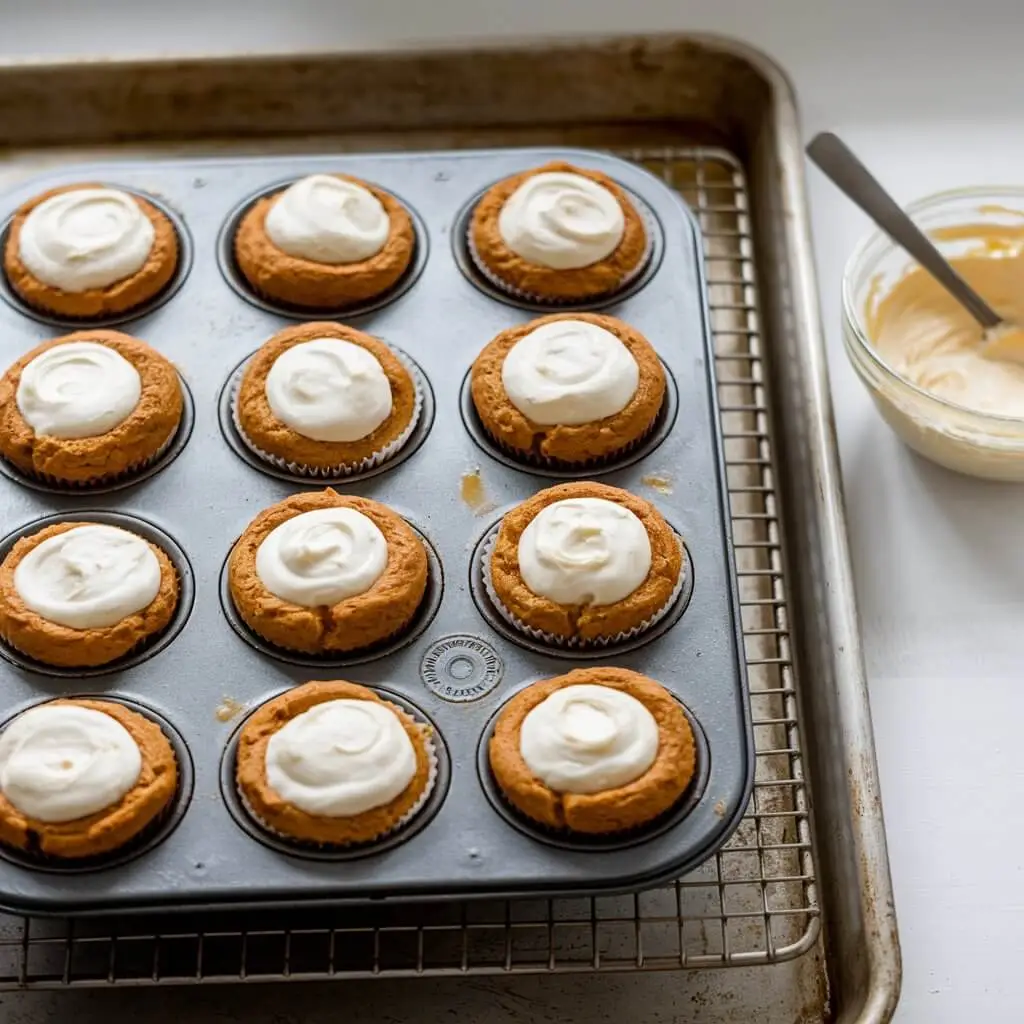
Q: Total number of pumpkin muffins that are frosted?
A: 12